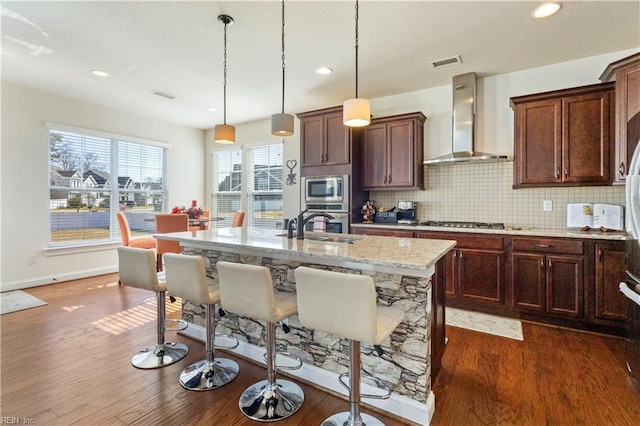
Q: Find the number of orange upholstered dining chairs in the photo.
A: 4